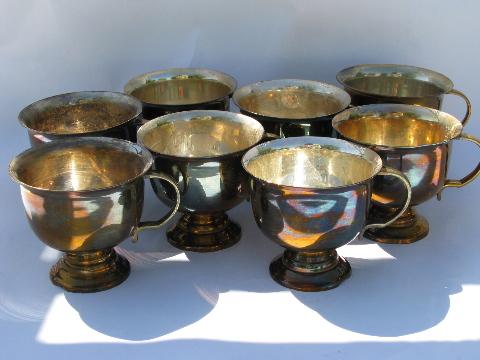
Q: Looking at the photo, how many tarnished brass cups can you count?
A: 8